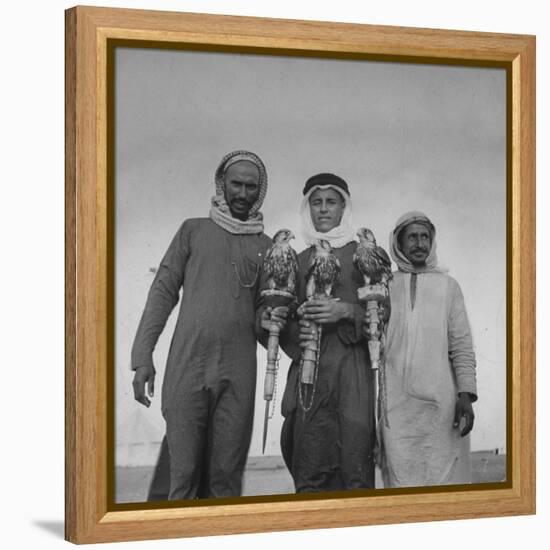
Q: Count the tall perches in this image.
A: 3